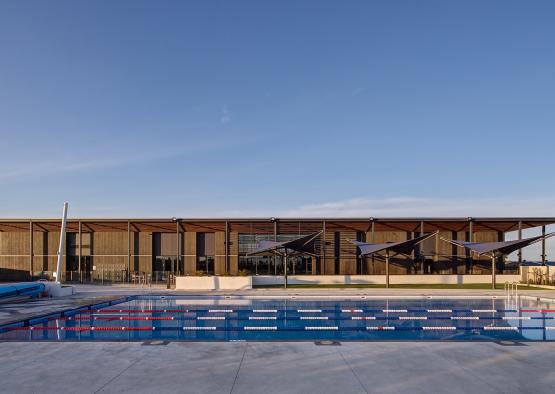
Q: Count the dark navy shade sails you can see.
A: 3